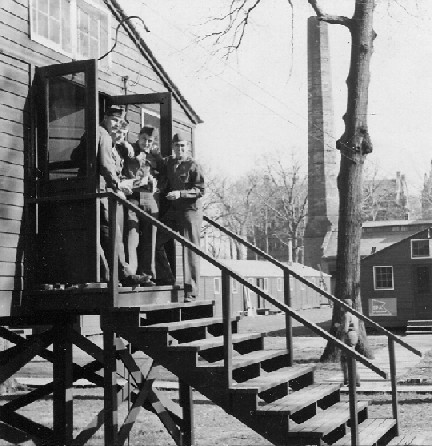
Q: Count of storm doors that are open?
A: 2